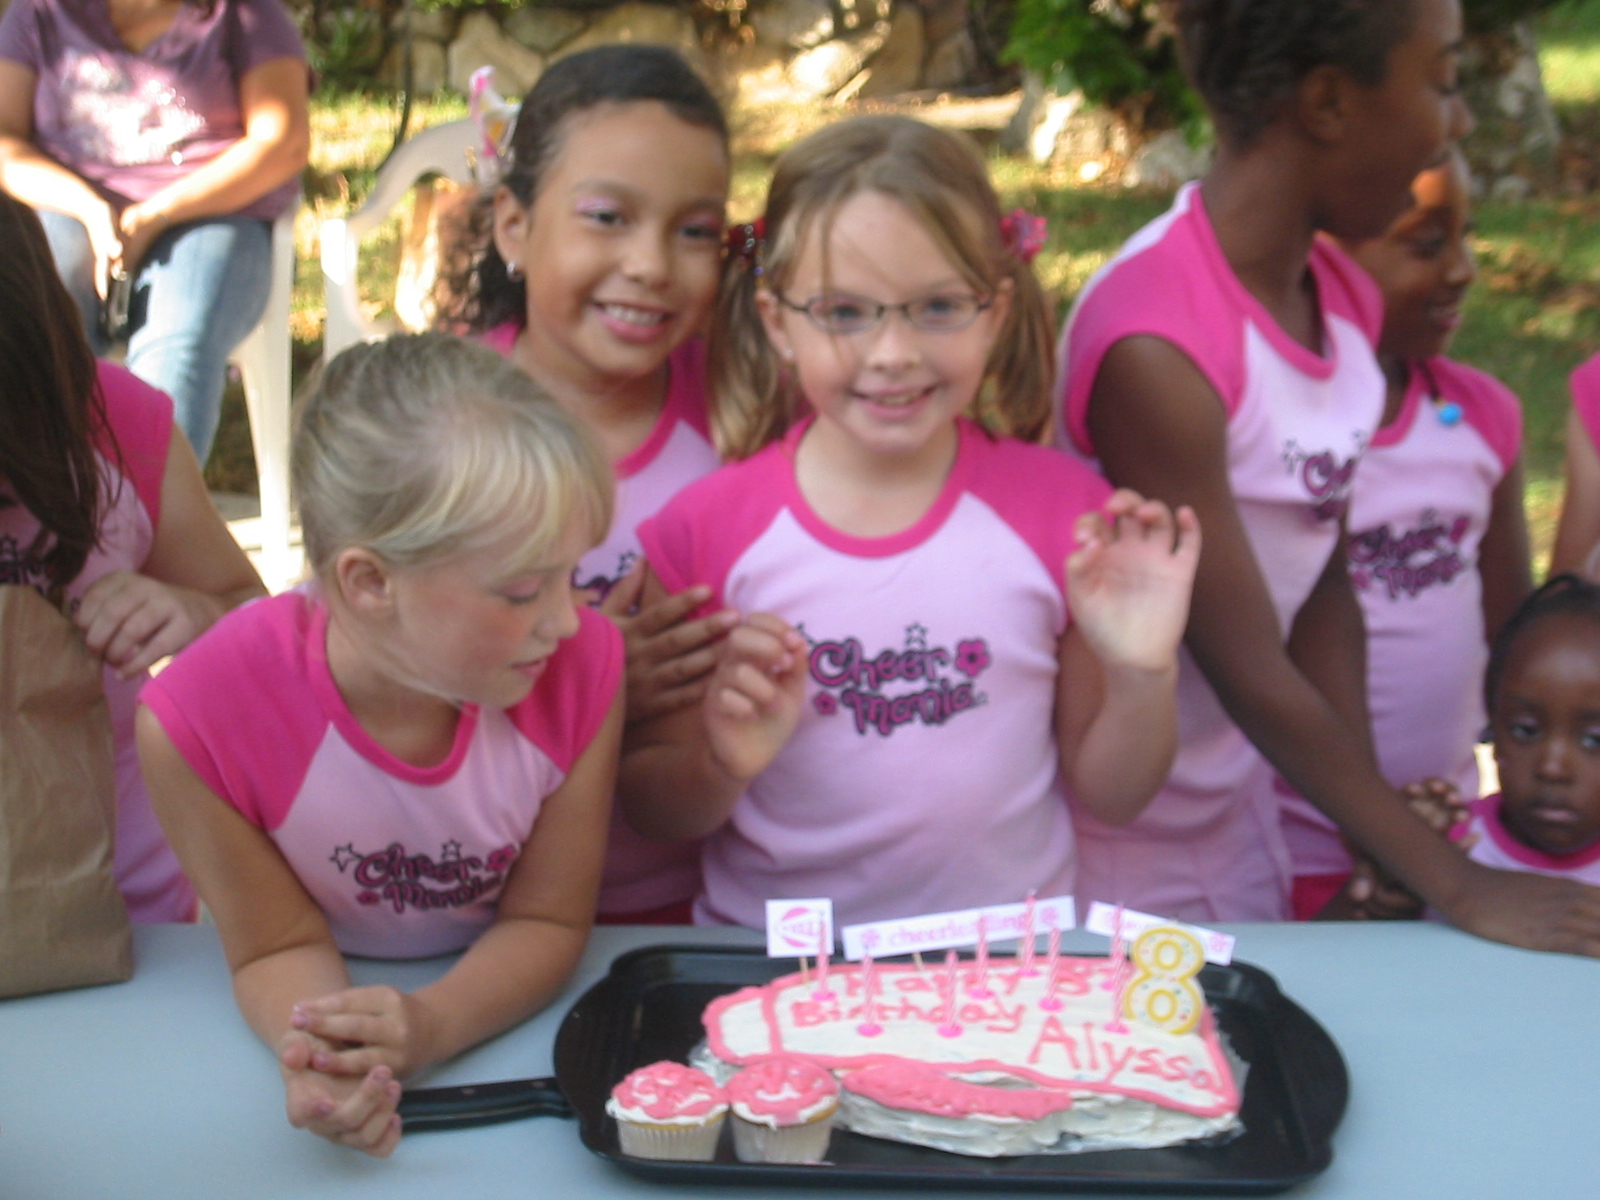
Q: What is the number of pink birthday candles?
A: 8